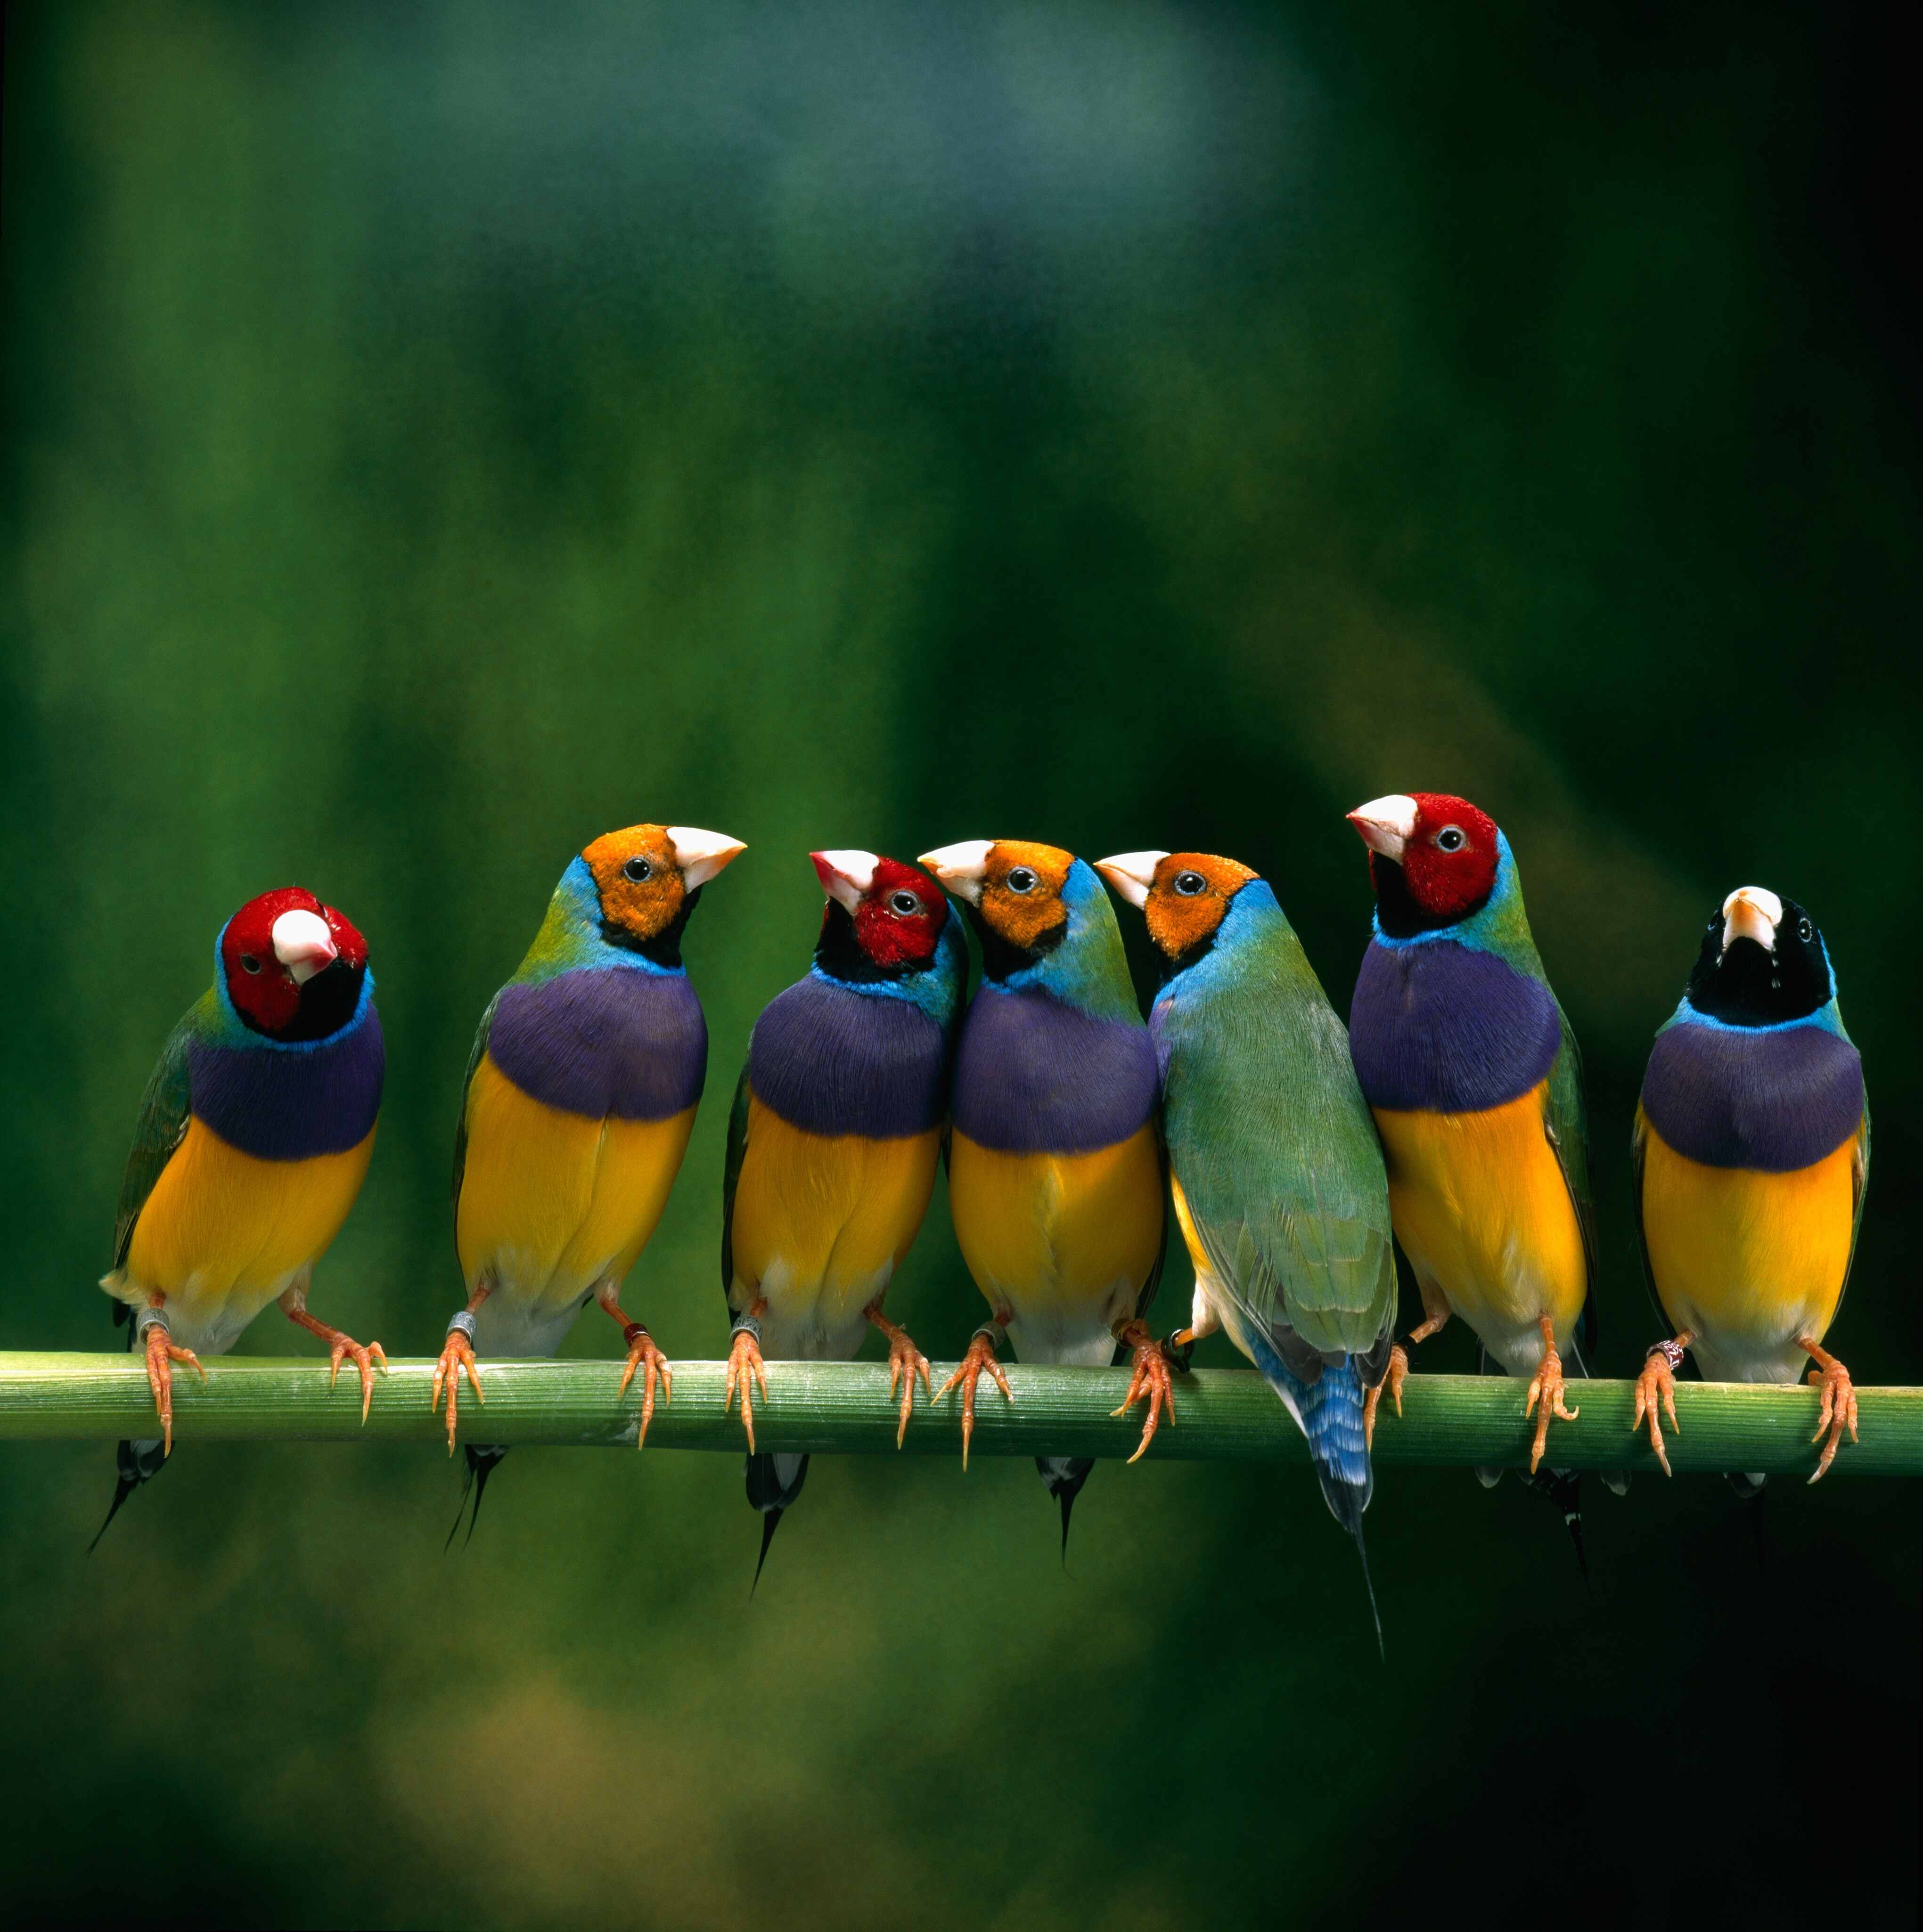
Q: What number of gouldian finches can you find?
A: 7